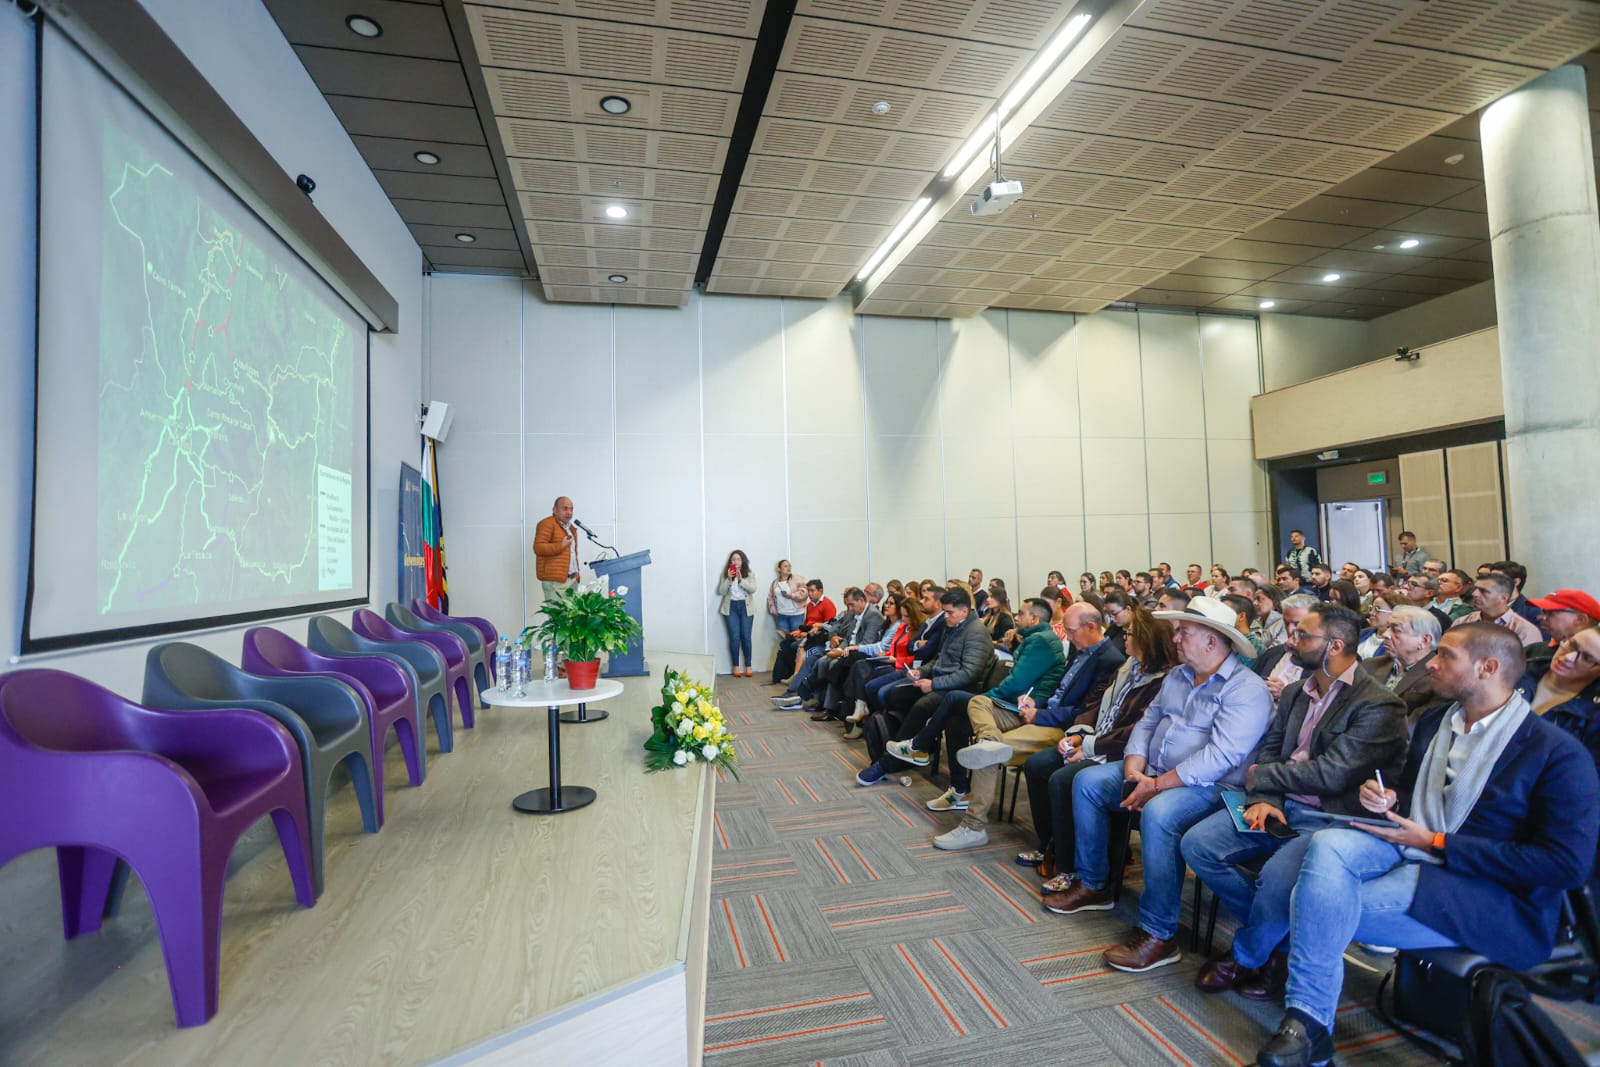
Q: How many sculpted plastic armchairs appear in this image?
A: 7